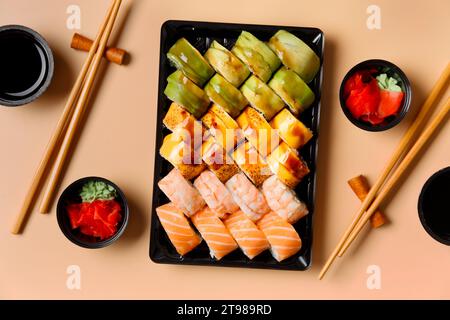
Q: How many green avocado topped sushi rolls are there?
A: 8